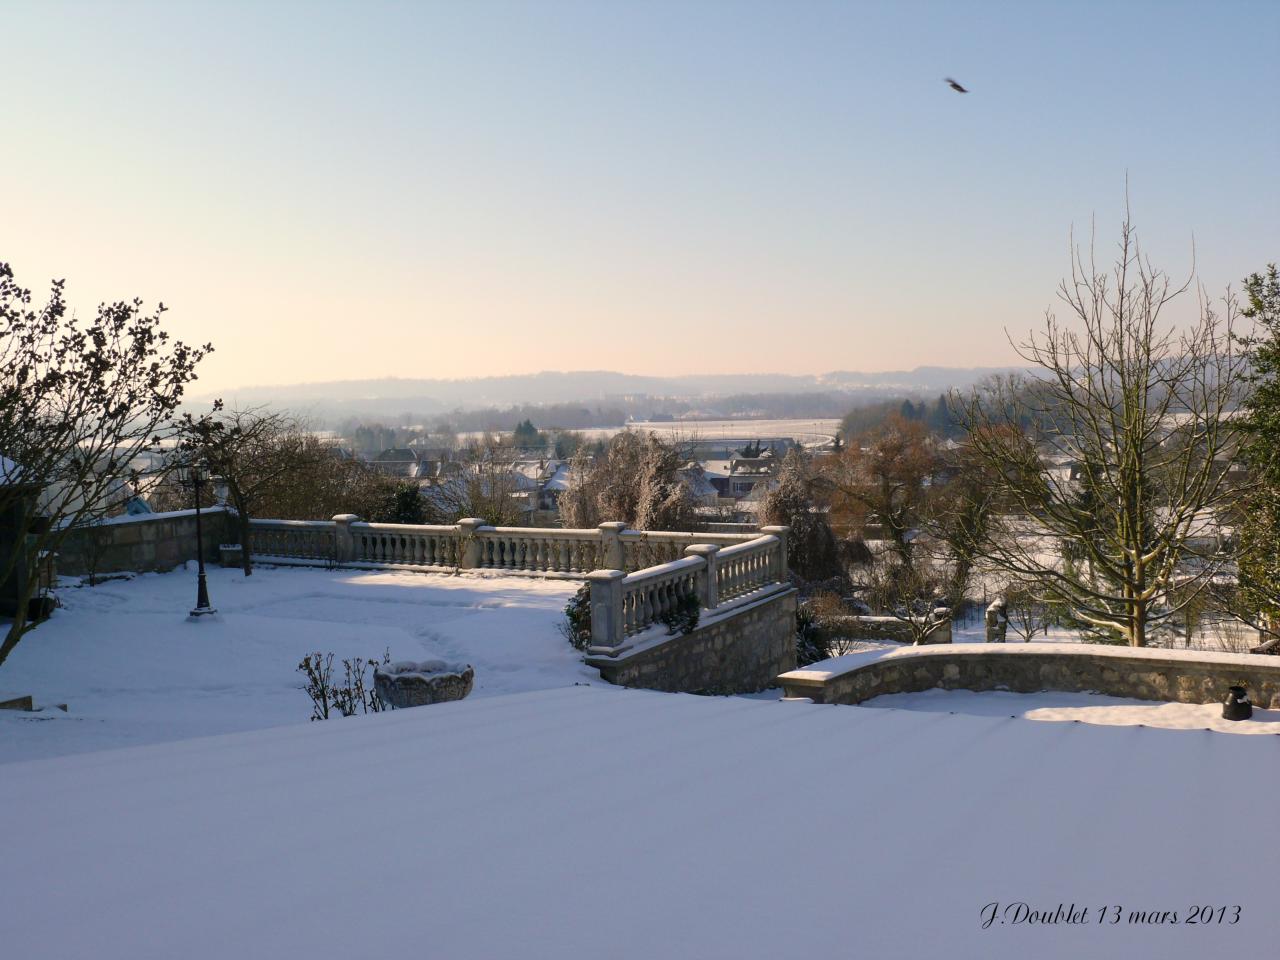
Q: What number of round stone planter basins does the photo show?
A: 1